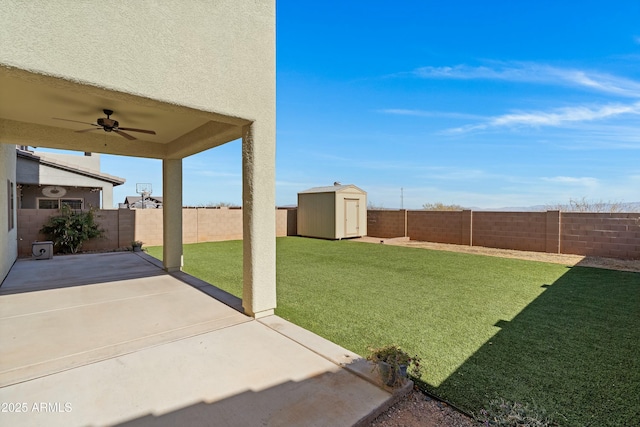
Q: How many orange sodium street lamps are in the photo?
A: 0